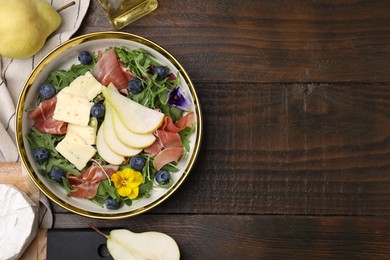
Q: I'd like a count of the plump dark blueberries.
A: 10